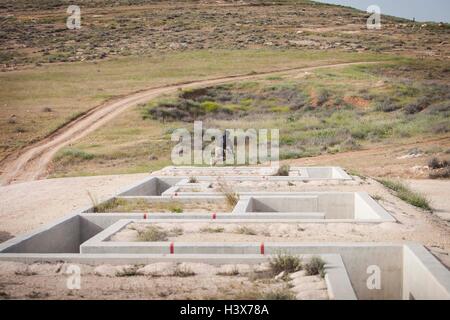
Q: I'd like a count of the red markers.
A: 4